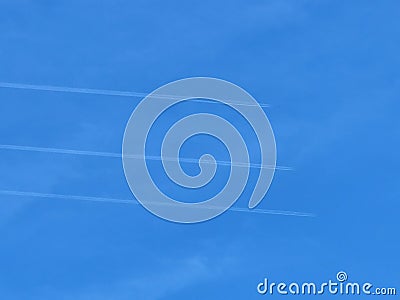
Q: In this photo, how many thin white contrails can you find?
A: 3